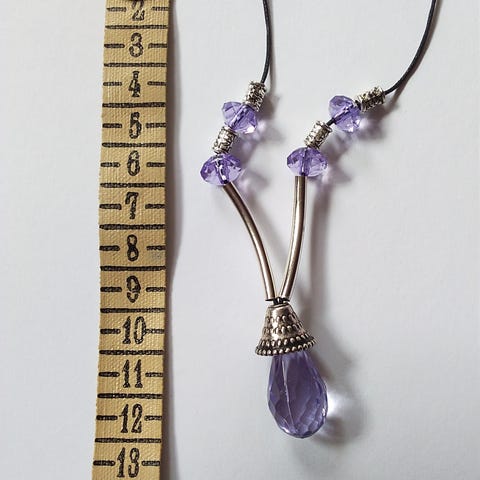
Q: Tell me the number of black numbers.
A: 12